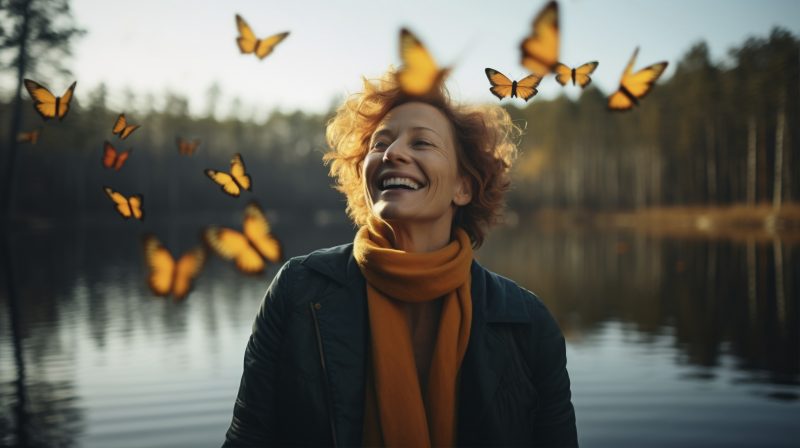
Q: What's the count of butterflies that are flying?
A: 15